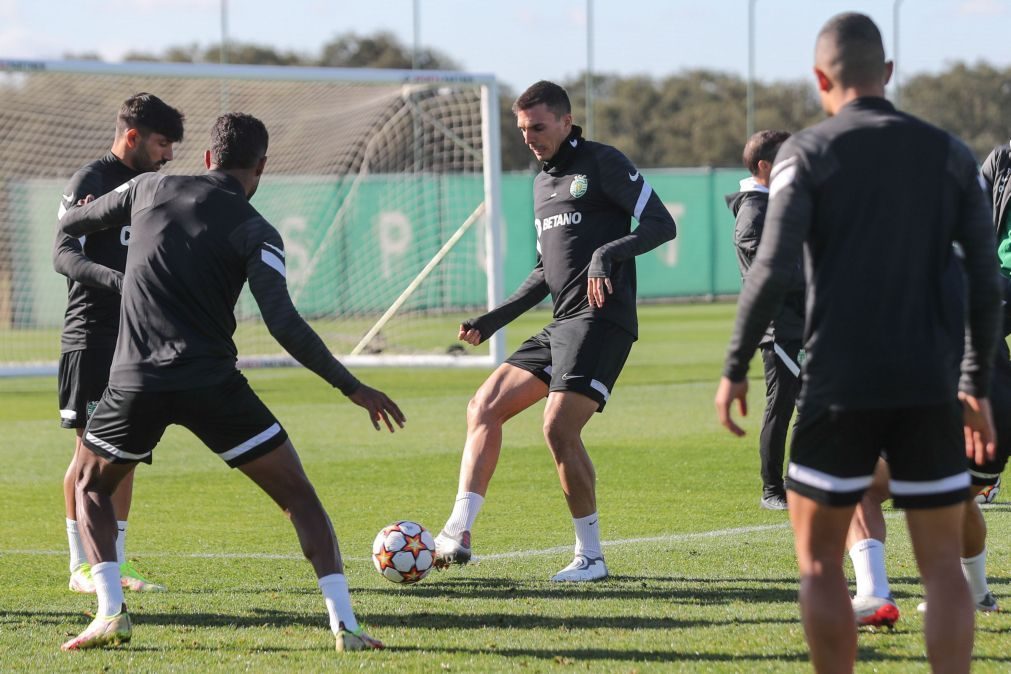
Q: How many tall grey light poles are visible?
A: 5